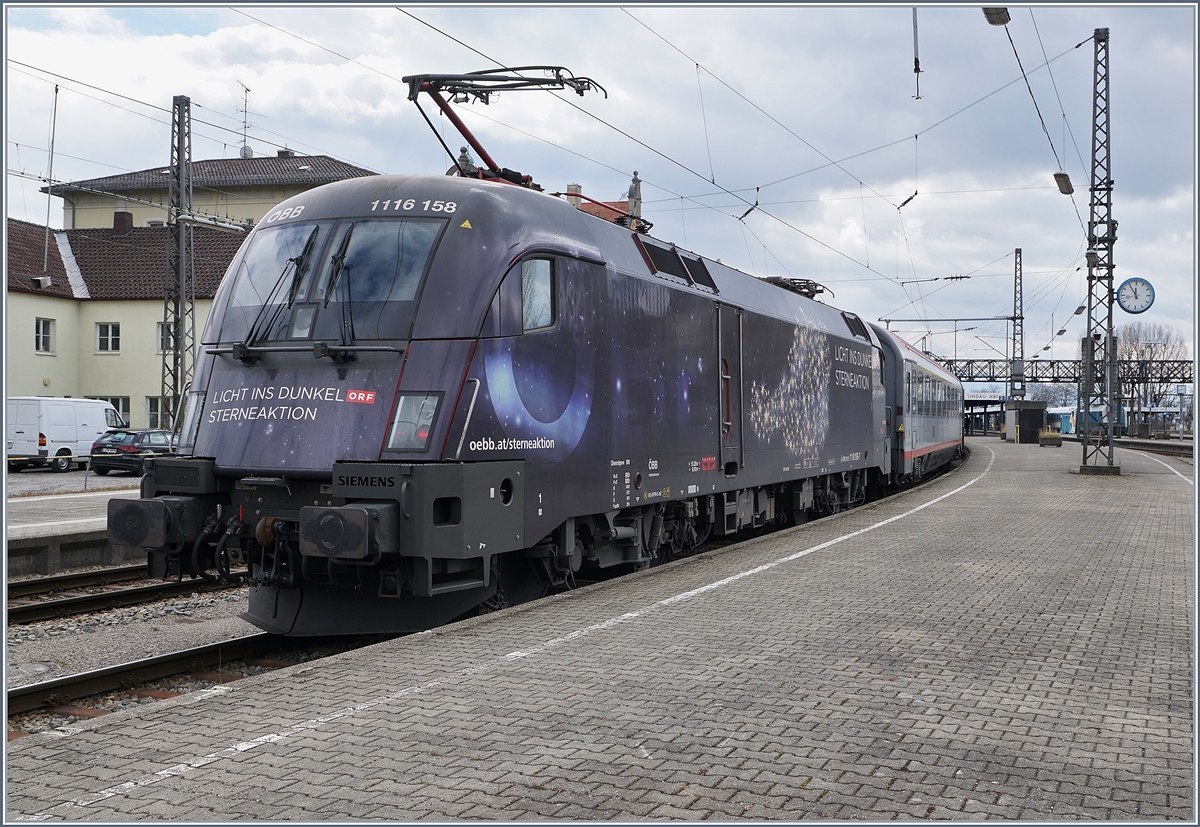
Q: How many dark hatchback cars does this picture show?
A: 1